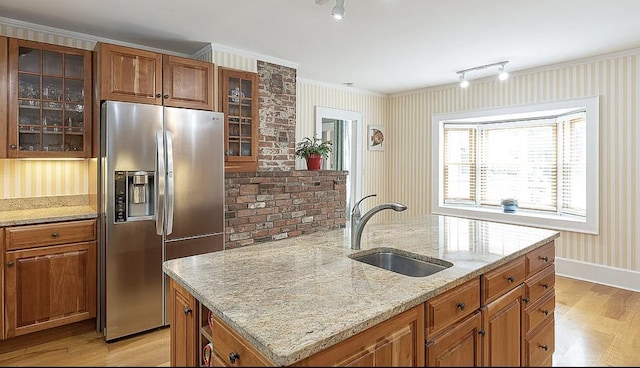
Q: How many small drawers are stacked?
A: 4